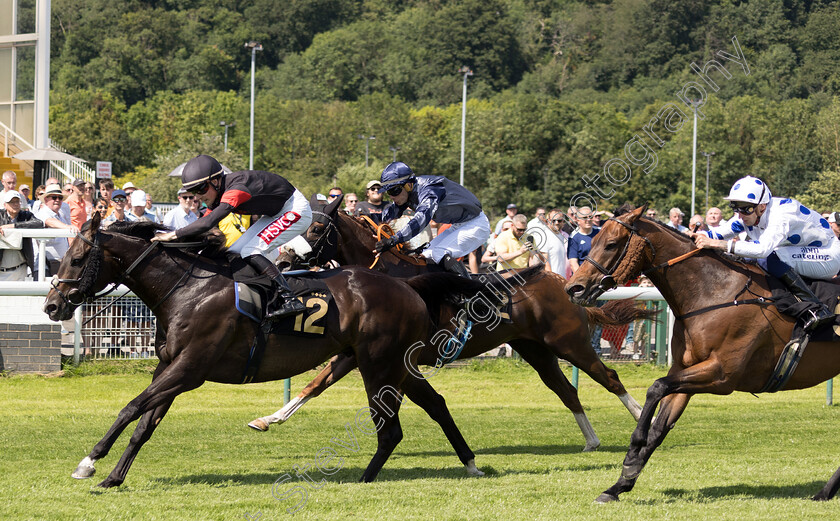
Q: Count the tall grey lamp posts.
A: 3